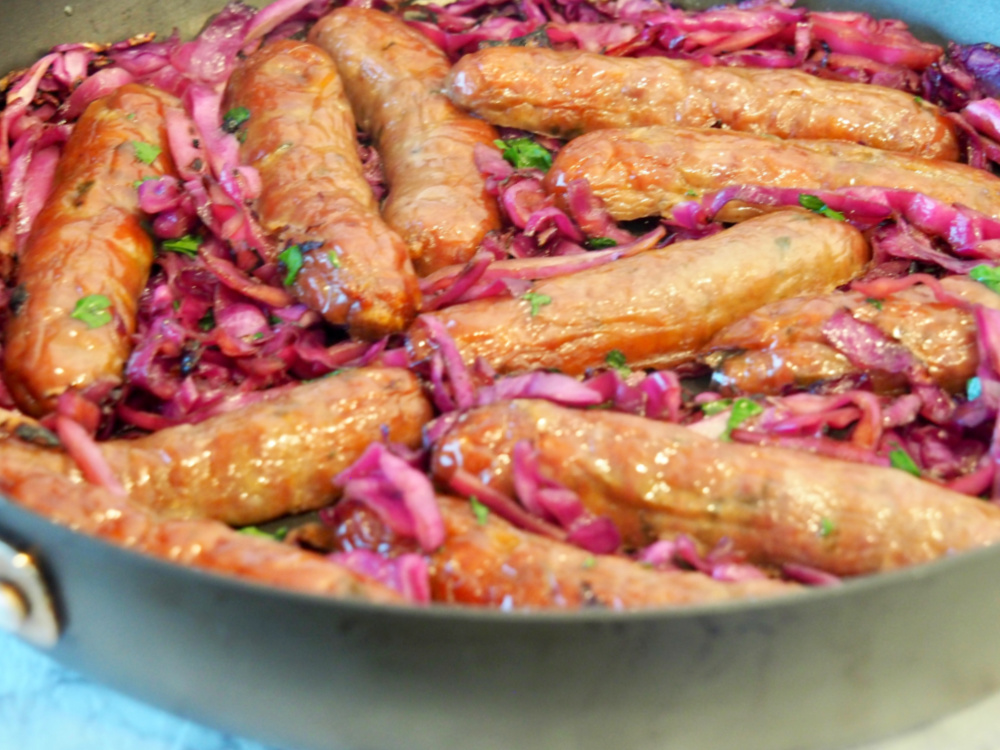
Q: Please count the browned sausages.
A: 11